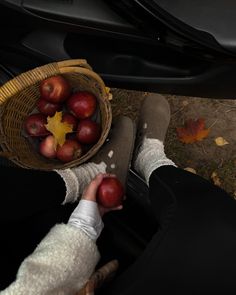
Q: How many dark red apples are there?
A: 9